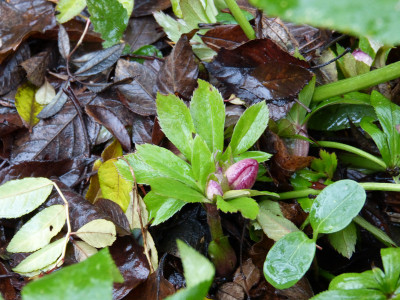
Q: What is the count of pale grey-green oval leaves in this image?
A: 2